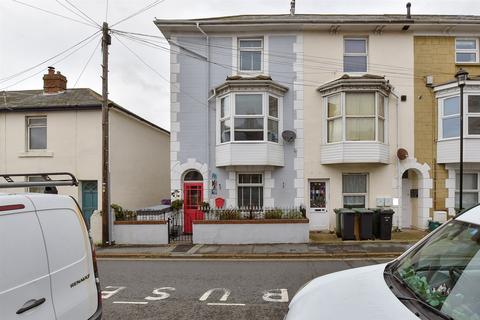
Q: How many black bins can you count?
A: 3